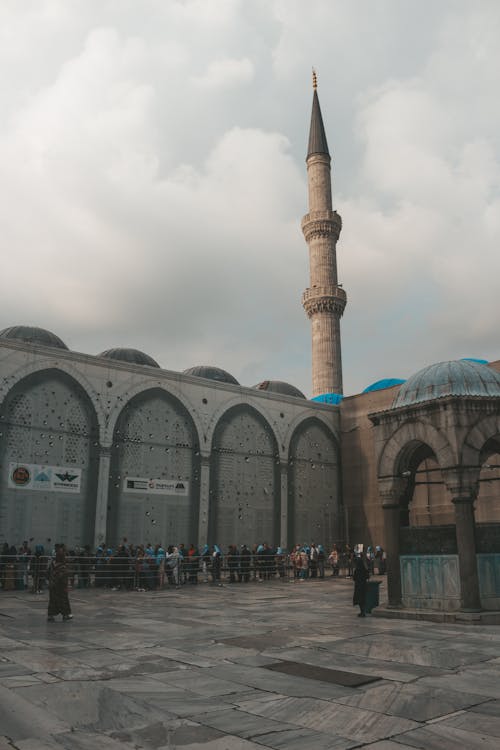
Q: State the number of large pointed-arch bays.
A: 4